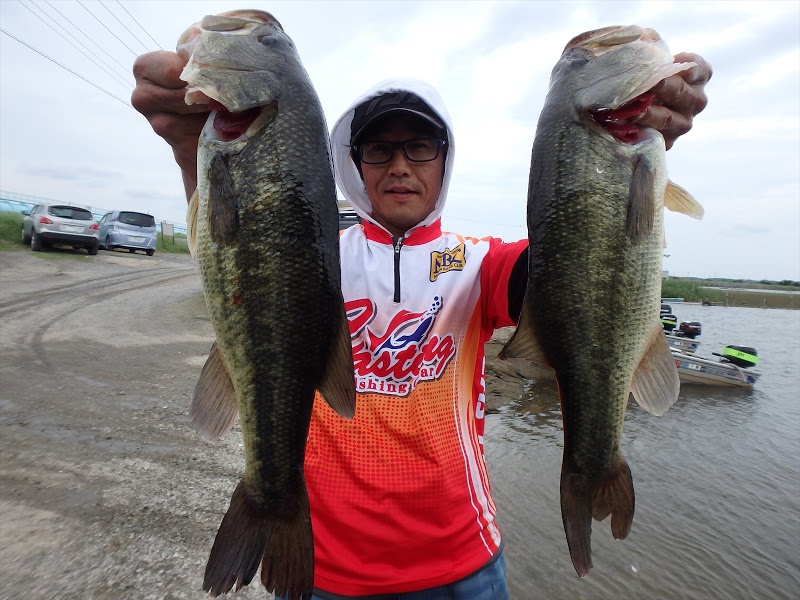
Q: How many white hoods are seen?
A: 1